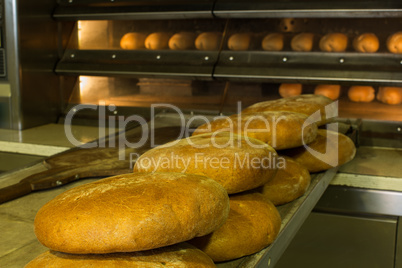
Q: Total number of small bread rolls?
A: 14